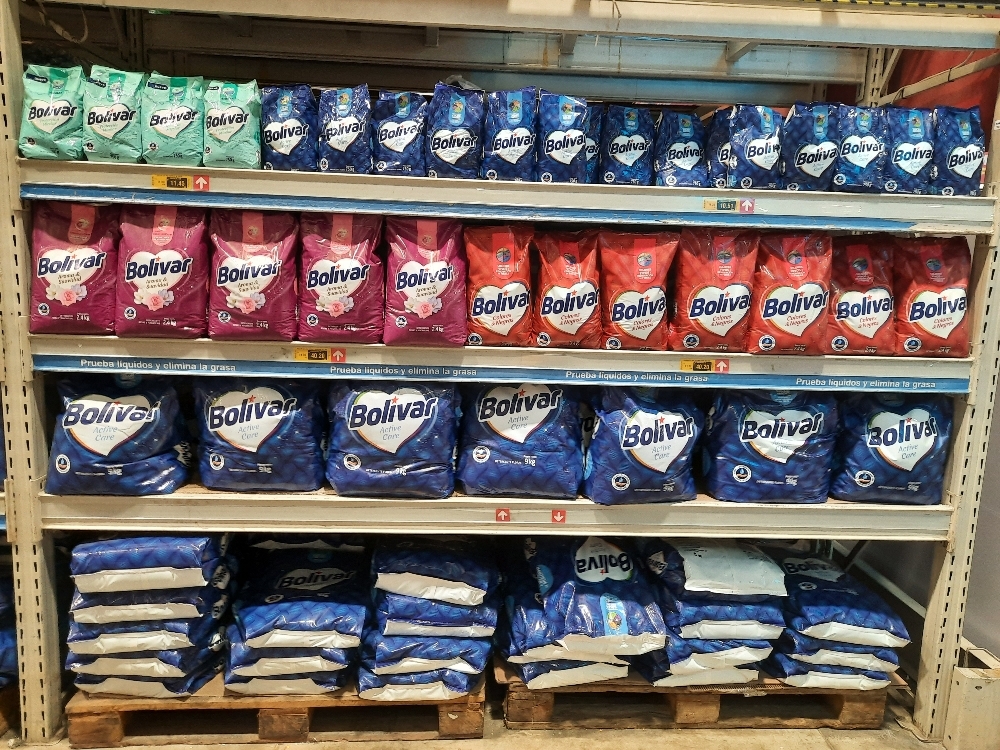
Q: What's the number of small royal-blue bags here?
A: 15